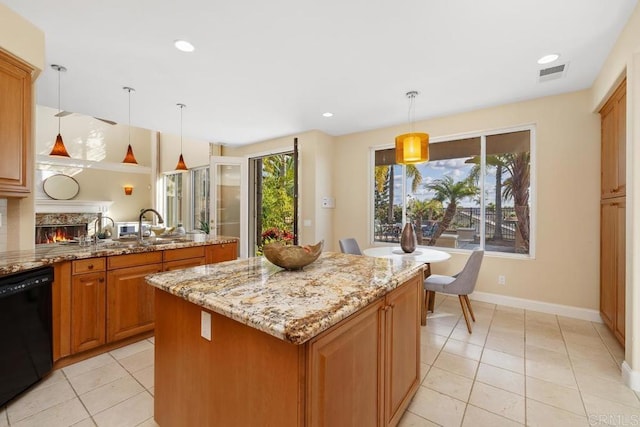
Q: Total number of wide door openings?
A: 1